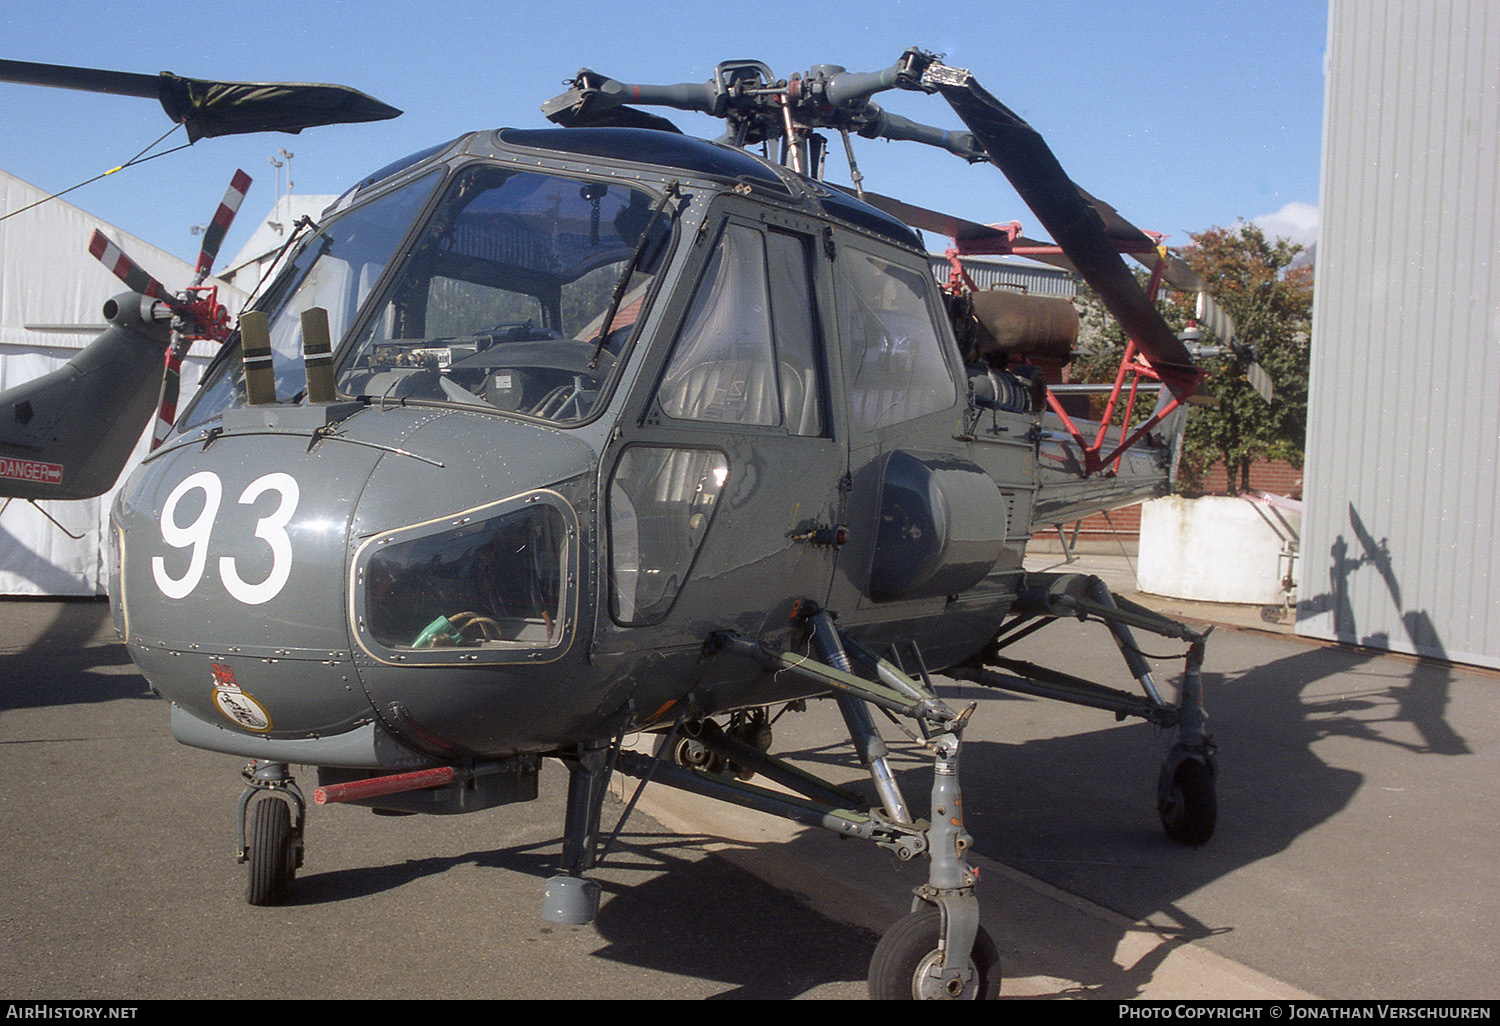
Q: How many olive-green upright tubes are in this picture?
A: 2